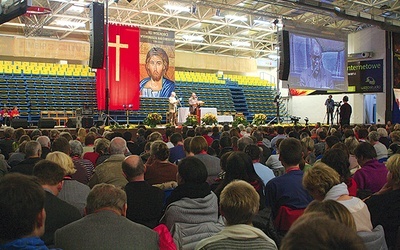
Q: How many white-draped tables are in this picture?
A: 2